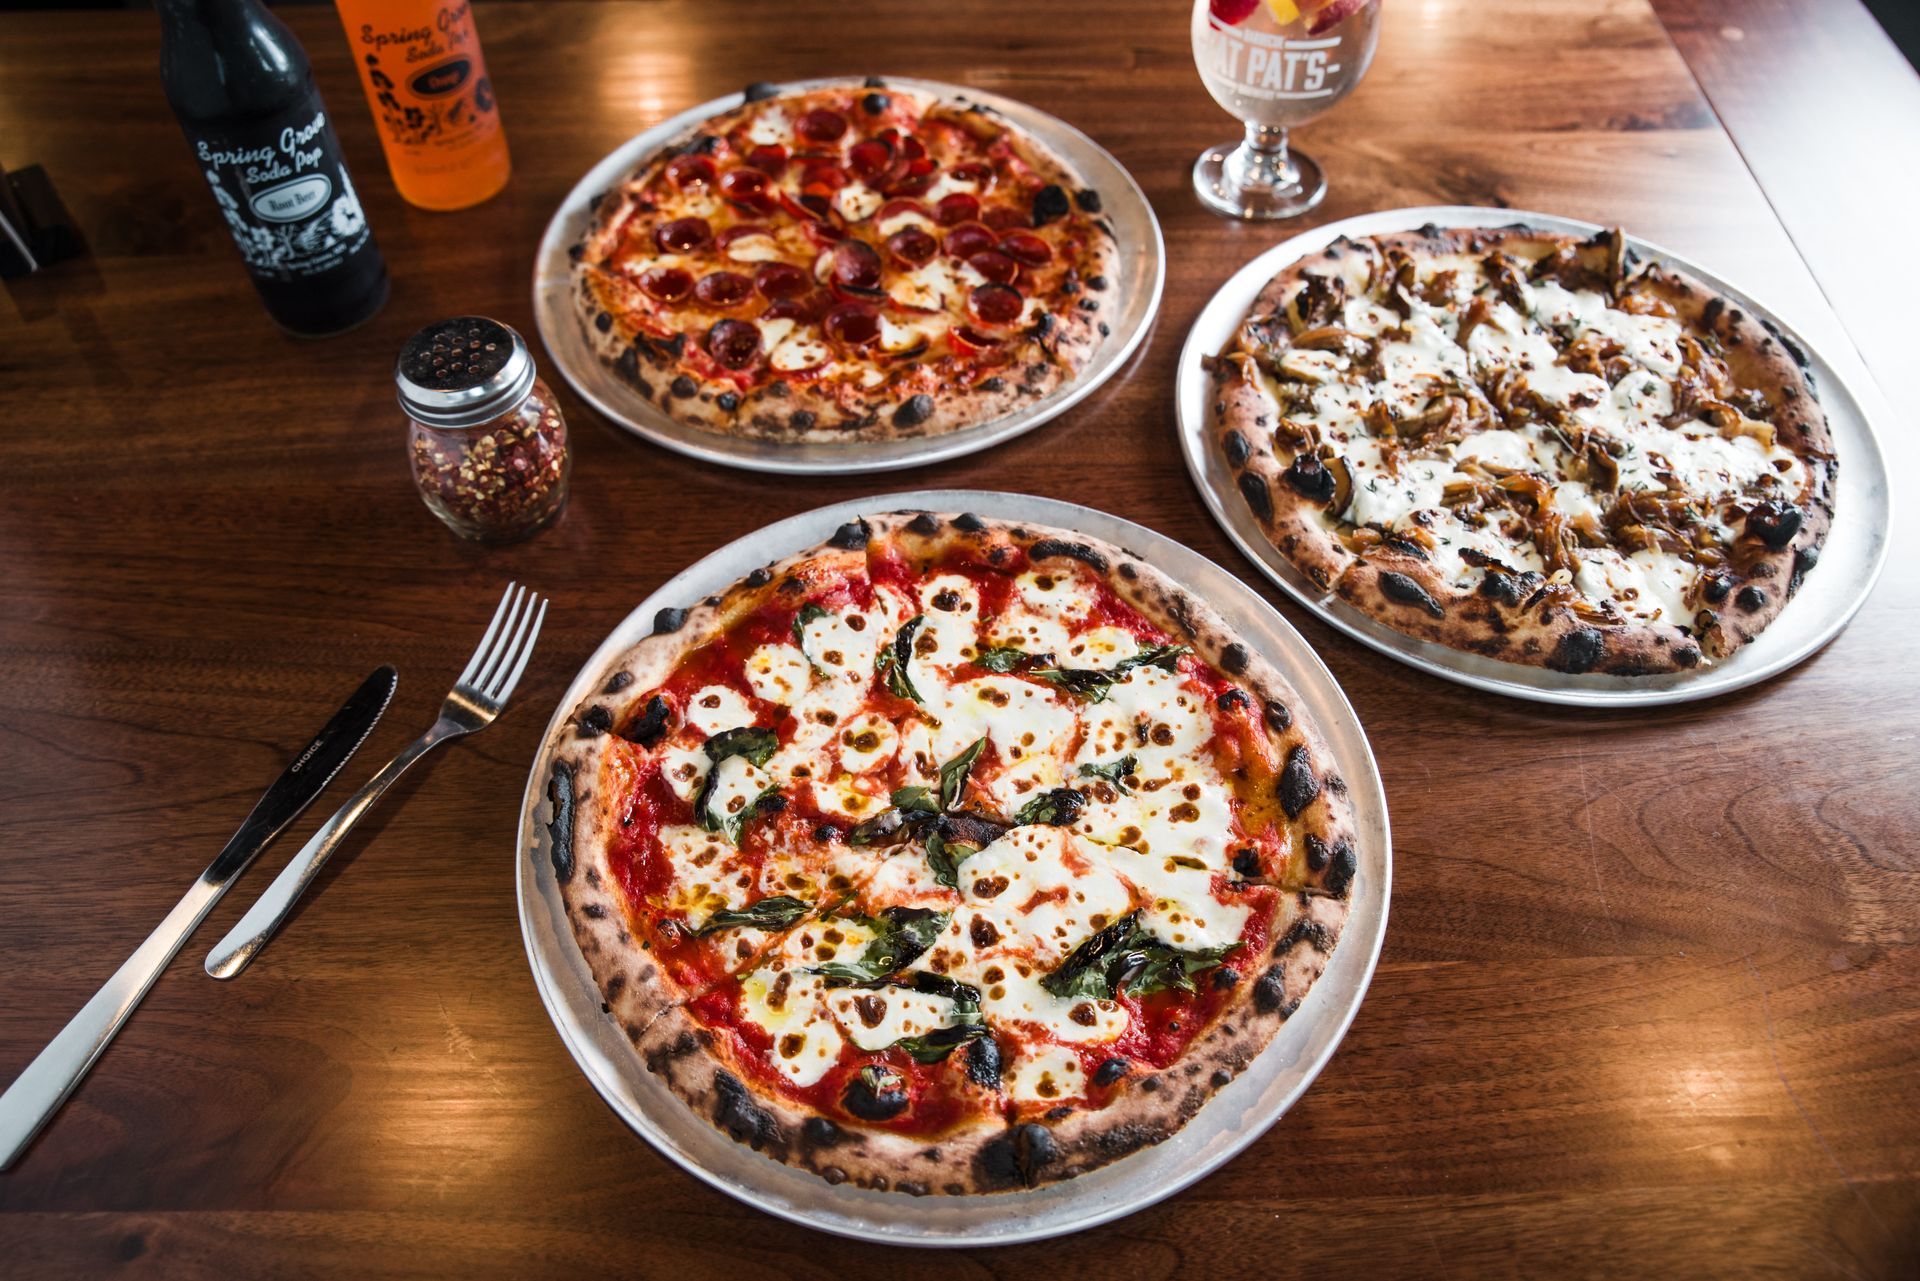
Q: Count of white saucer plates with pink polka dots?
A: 0